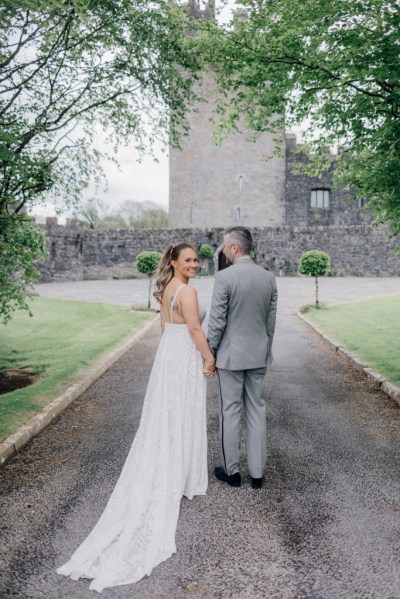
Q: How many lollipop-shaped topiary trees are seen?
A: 3